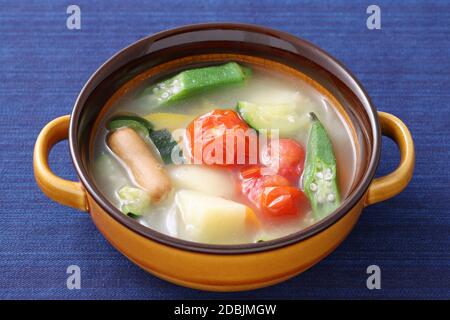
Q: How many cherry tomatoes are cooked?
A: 3